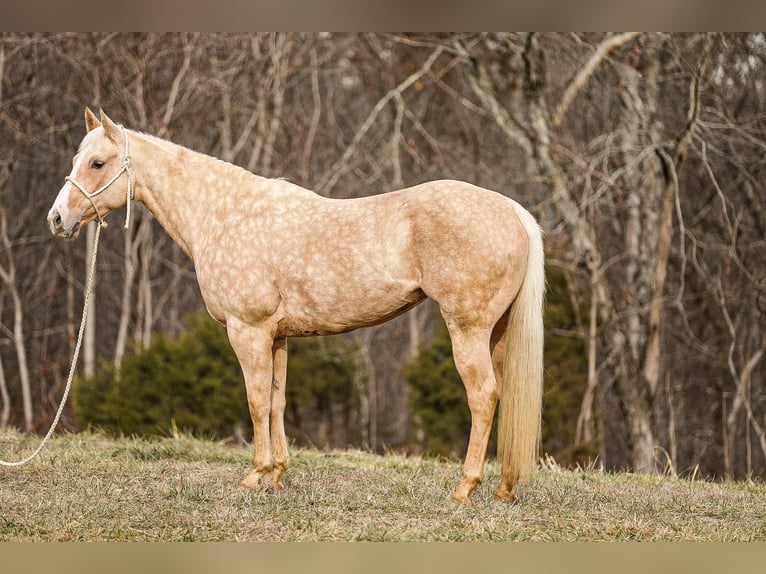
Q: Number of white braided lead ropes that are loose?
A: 1